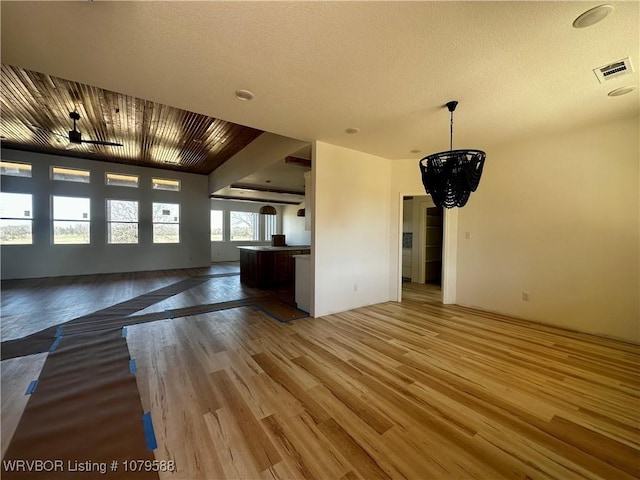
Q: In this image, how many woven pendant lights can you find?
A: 2